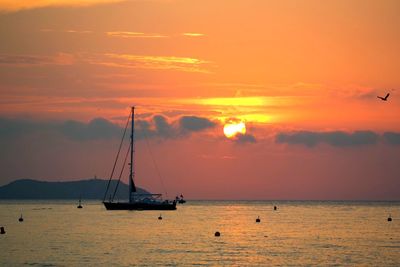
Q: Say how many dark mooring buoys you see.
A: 8